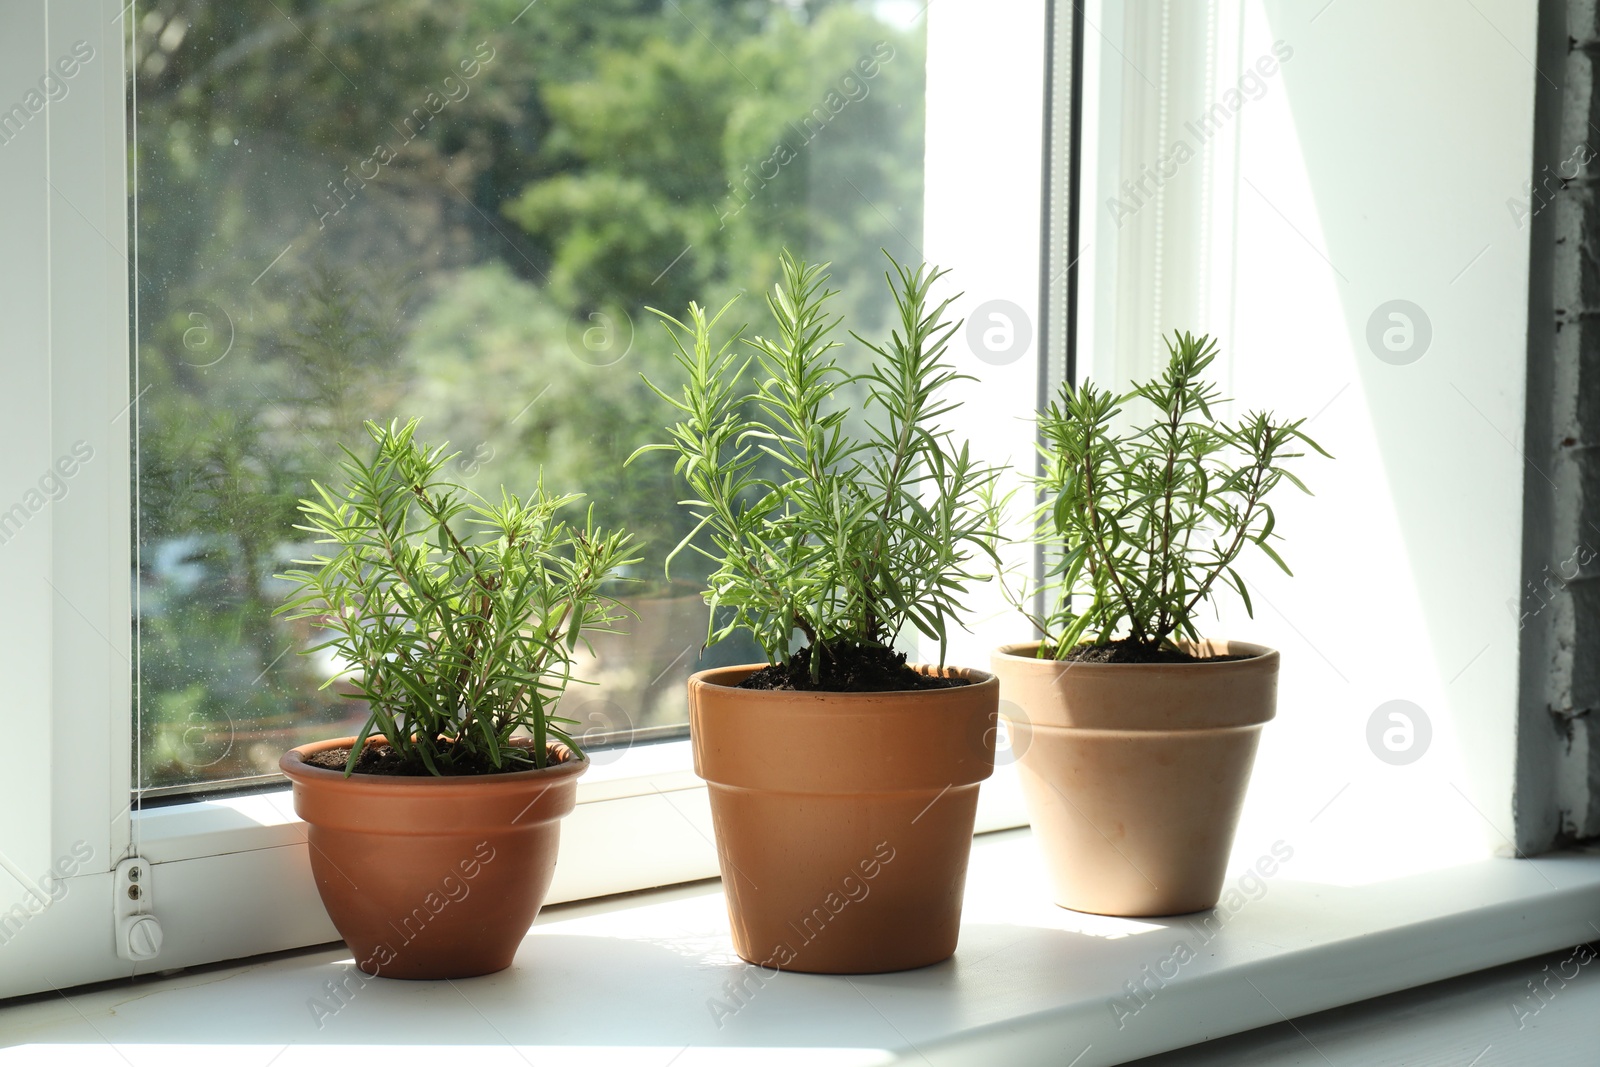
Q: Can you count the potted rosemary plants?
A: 3